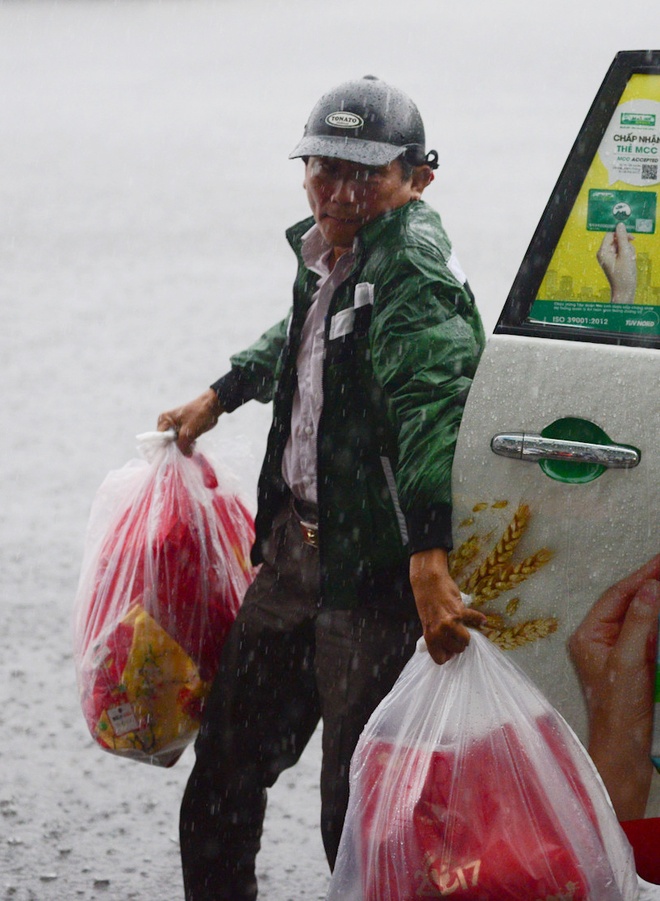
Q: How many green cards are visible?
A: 1